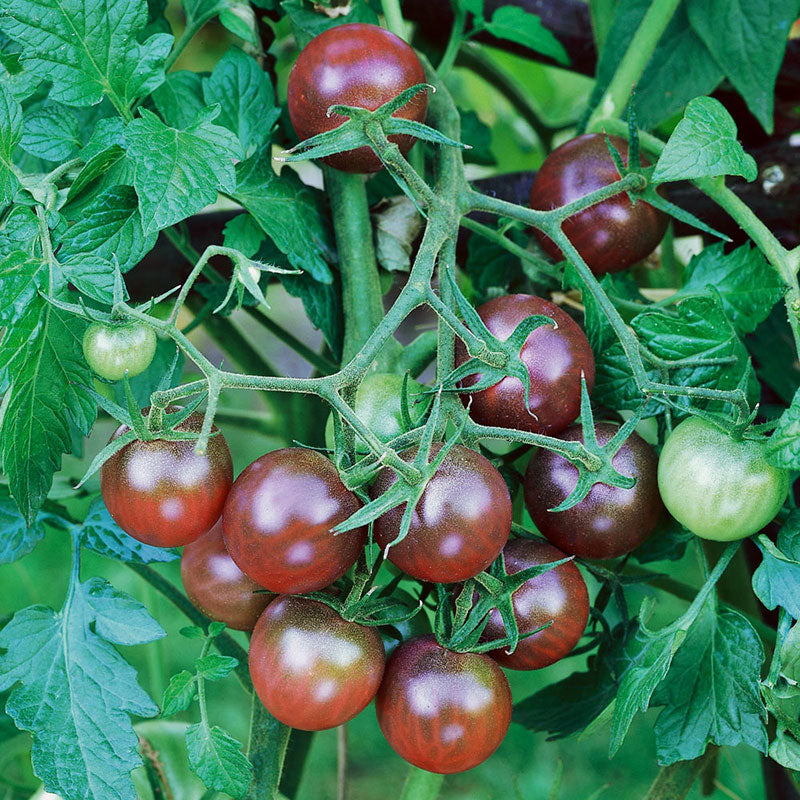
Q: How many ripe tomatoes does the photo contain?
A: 11